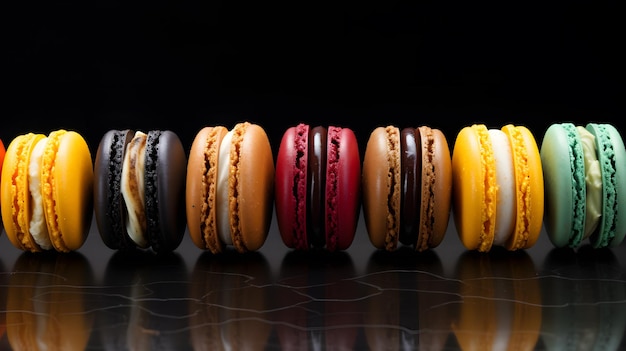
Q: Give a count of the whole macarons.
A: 7